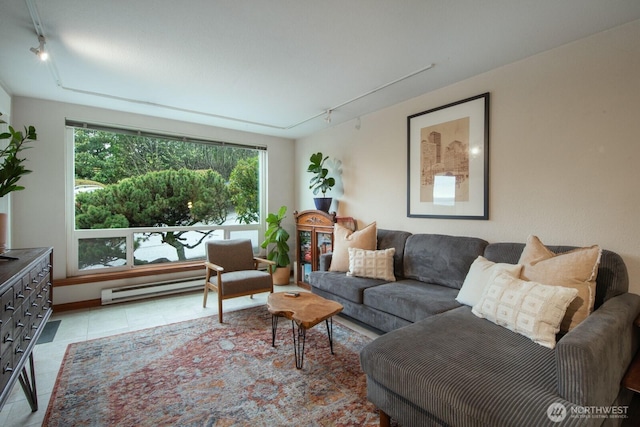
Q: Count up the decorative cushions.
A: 5